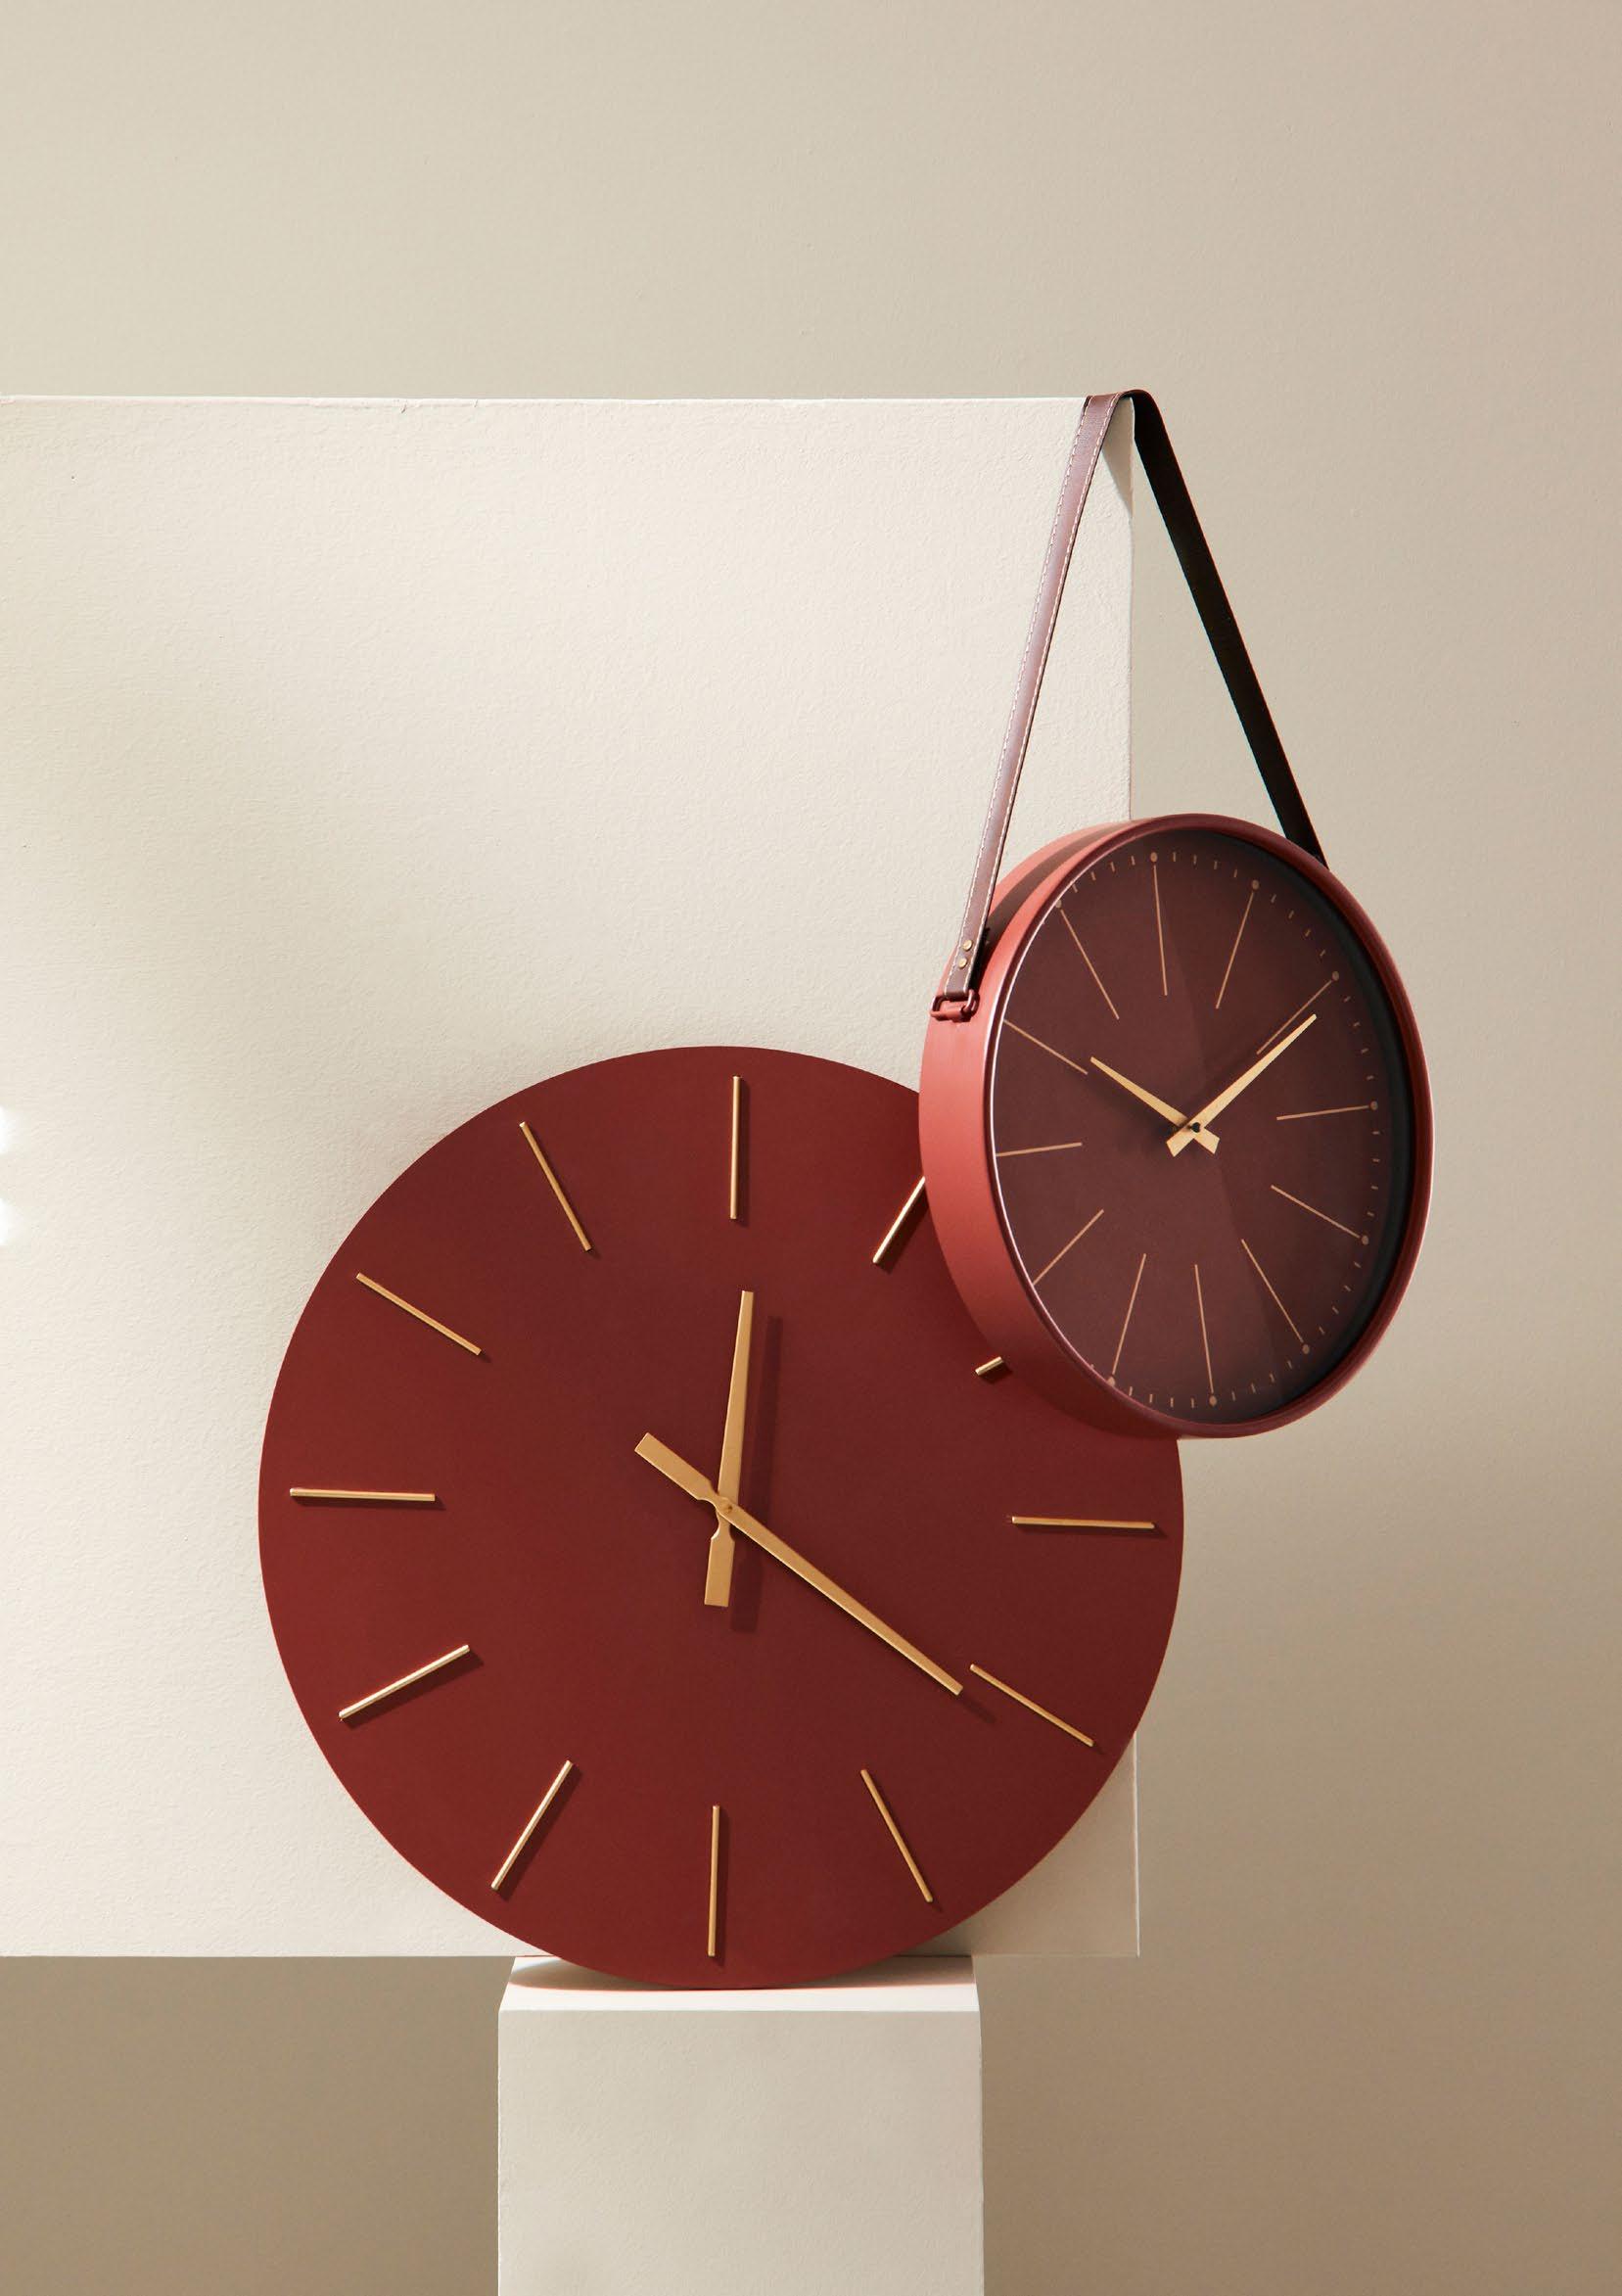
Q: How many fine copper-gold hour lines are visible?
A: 12